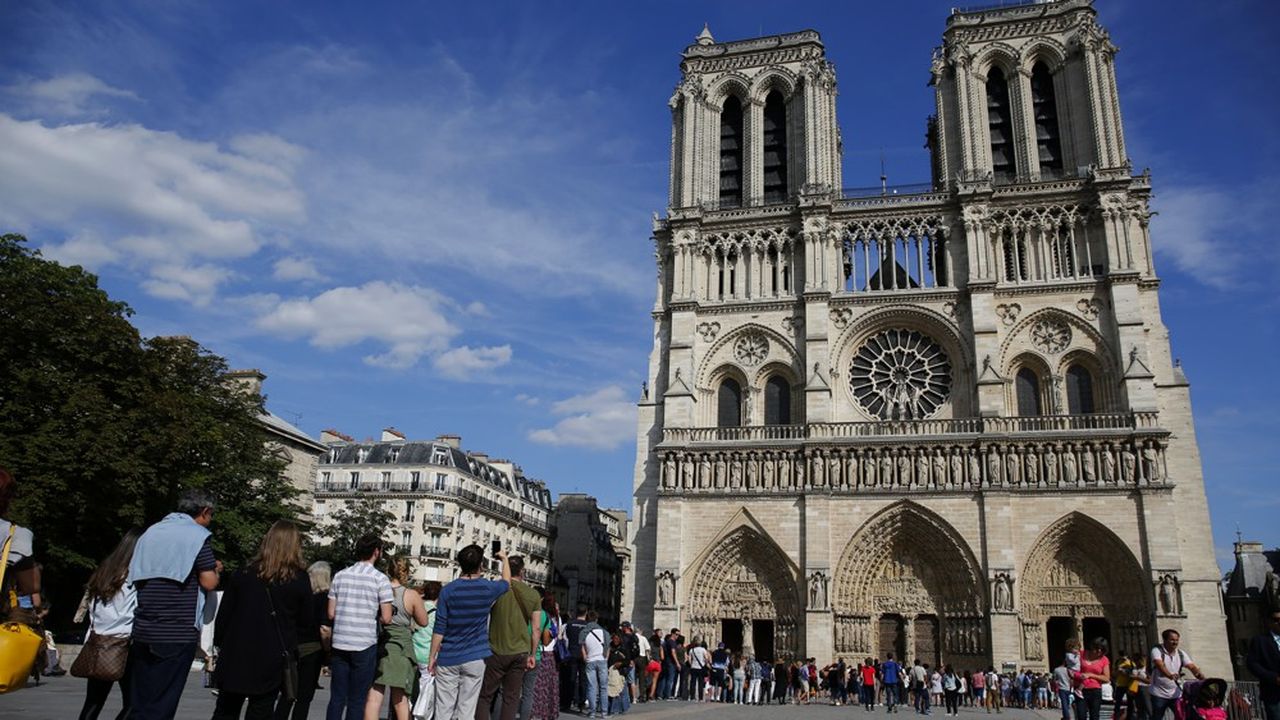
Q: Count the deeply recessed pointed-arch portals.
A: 3